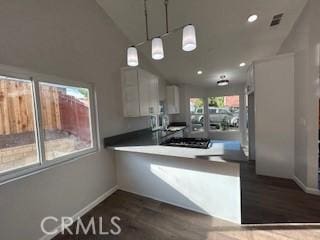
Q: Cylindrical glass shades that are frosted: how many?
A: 3